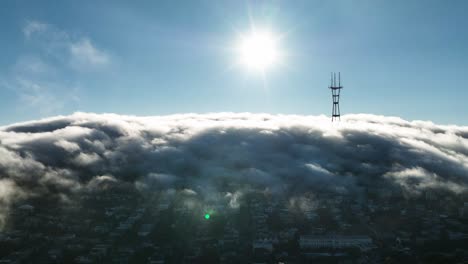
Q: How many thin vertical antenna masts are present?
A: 3